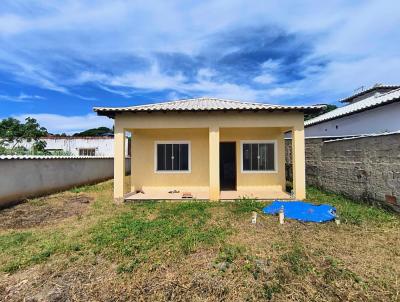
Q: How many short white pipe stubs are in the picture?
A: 2